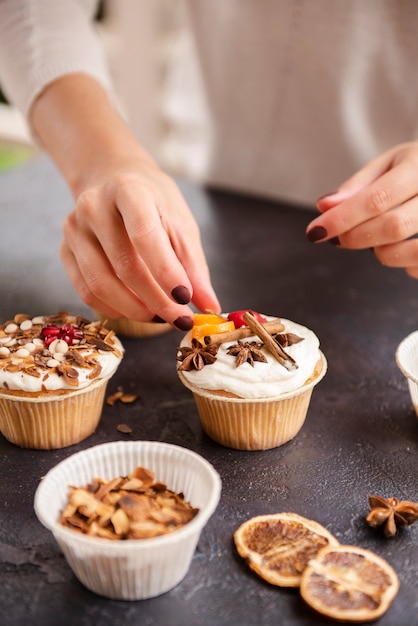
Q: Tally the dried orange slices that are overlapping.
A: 2